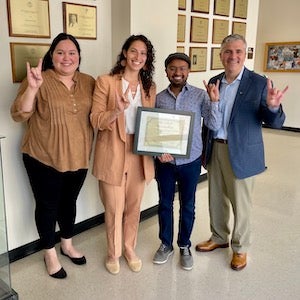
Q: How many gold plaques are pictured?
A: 14